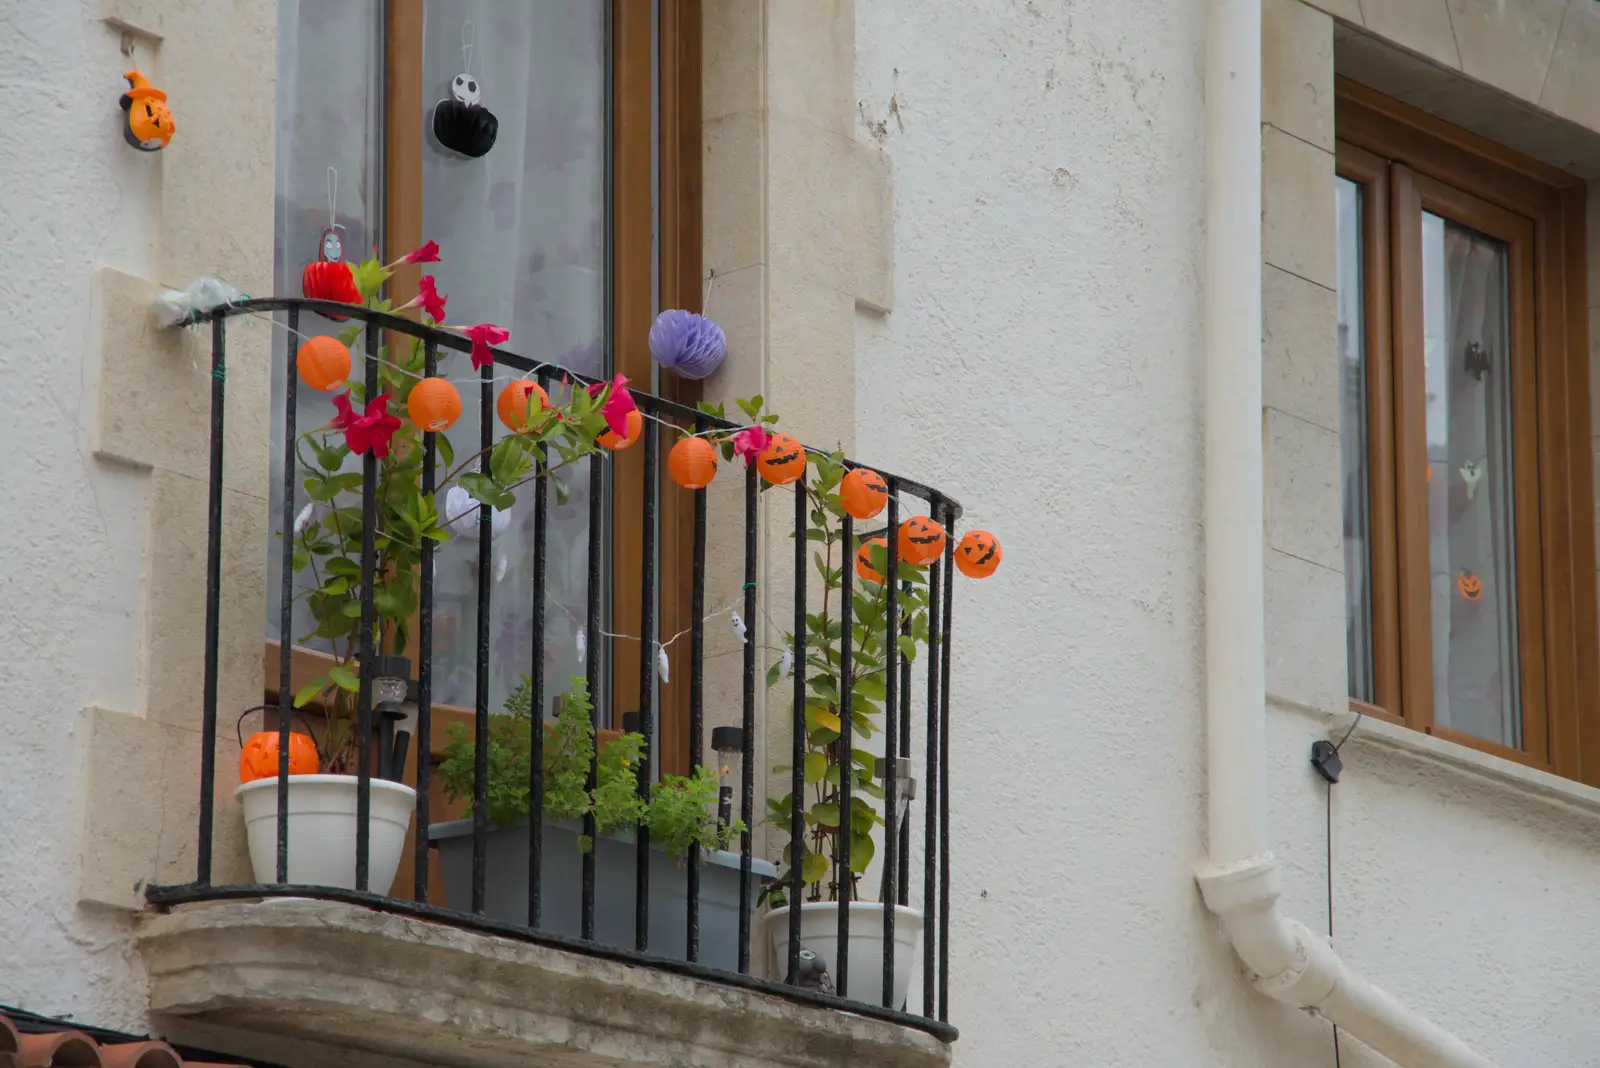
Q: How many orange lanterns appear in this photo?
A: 10